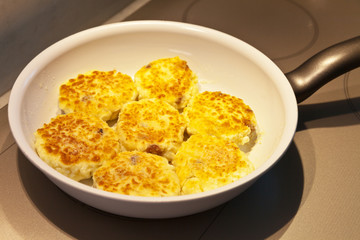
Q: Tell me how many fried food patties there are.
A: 7